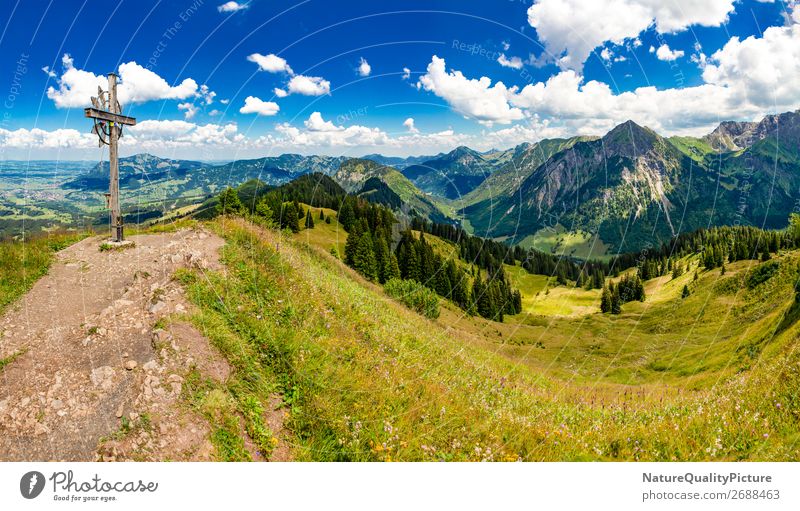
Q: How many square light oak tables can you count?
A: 0